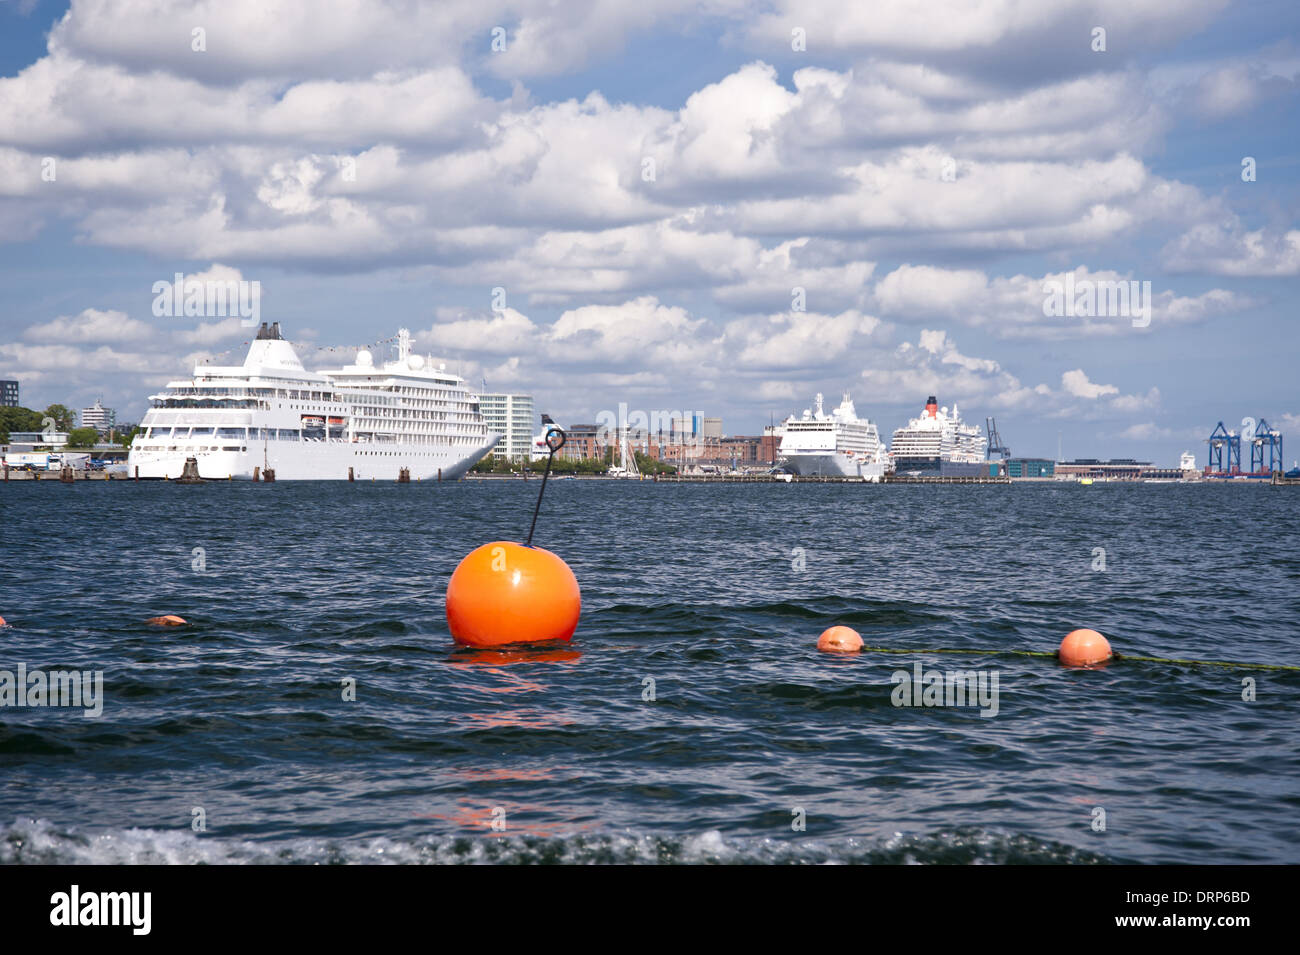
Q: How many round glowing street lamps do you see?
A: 0